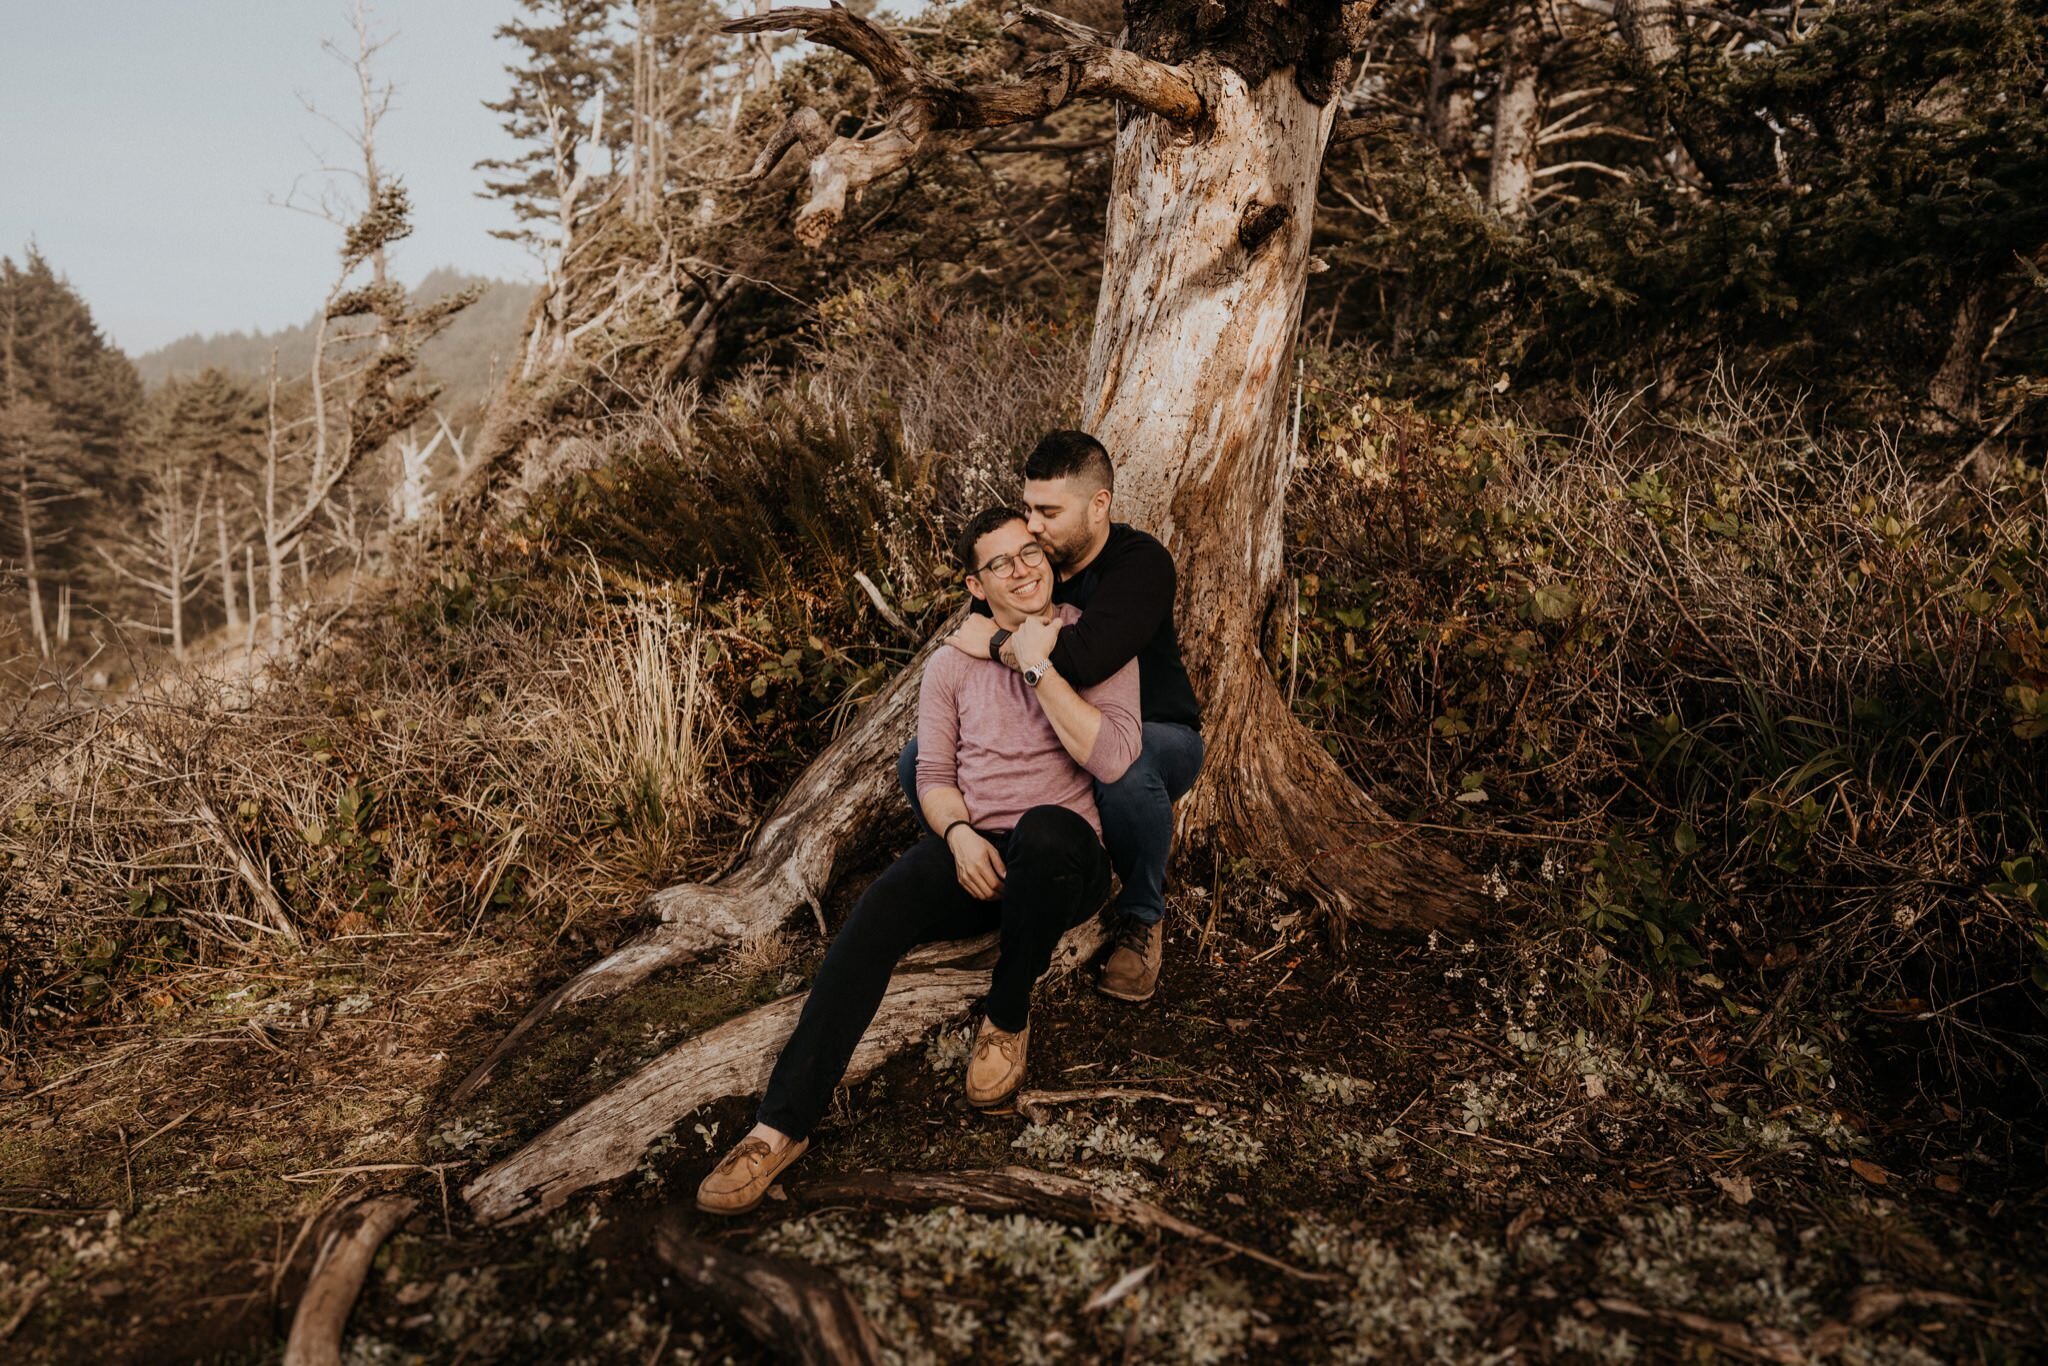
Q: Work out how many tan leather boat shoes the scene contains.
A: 2